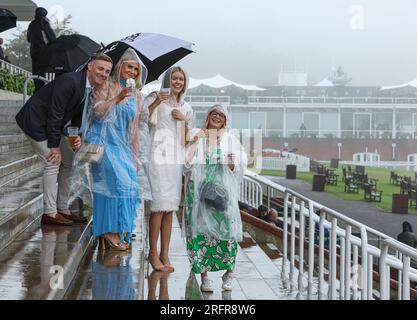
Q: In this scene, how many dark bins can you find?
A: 5